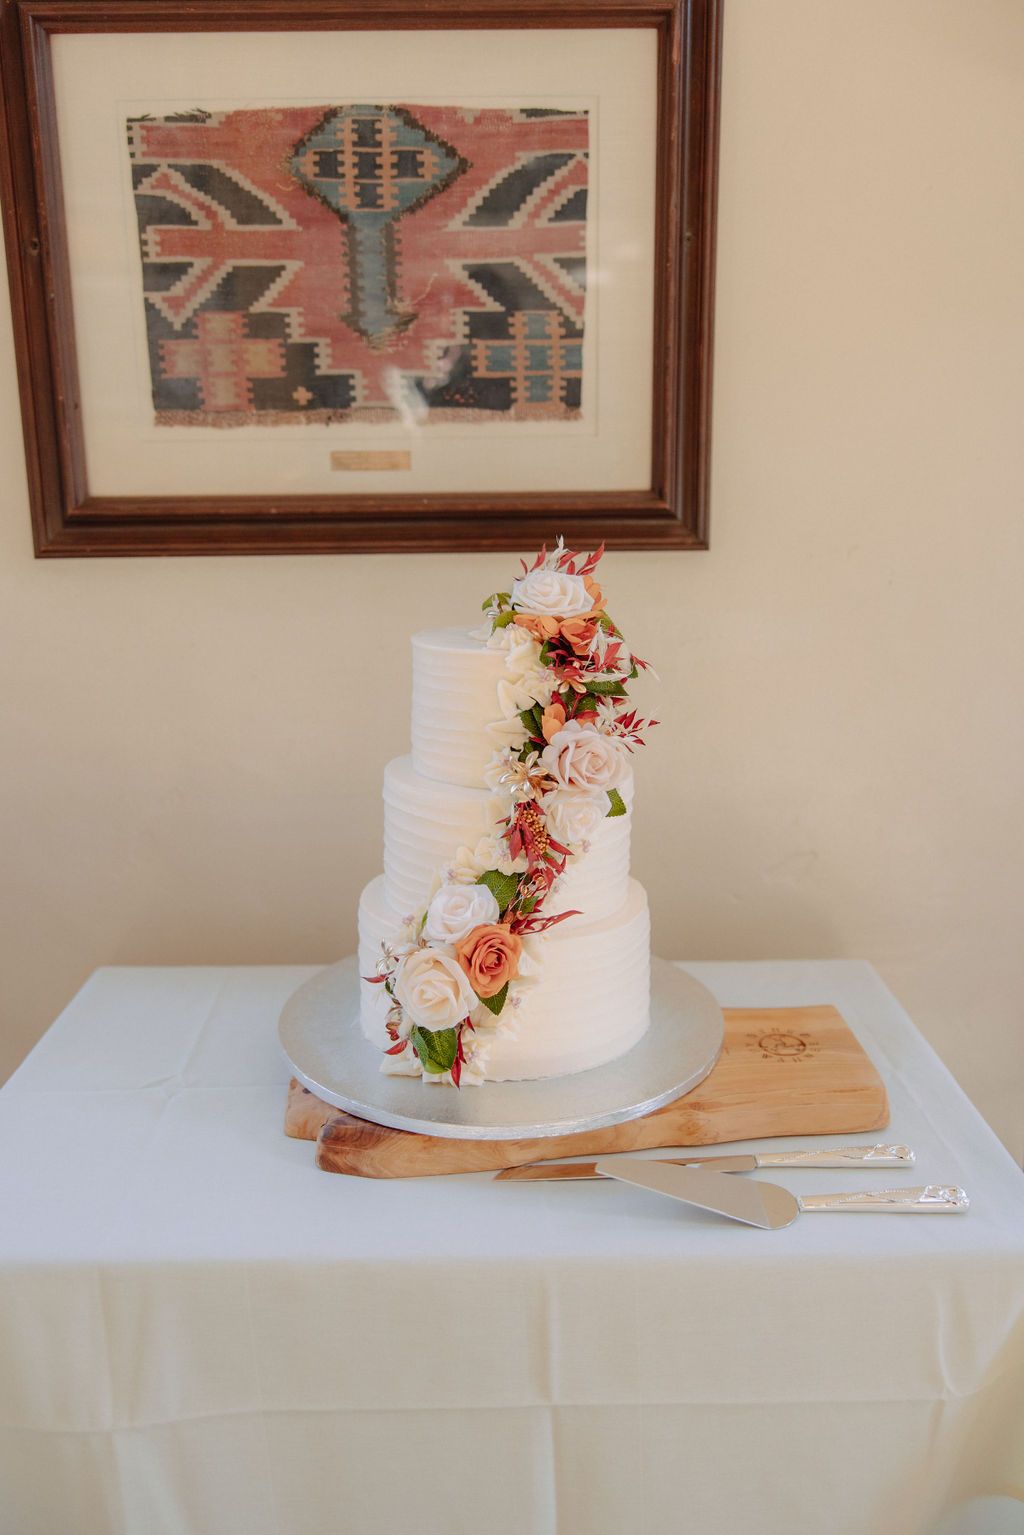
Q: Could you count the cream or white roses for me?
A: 5